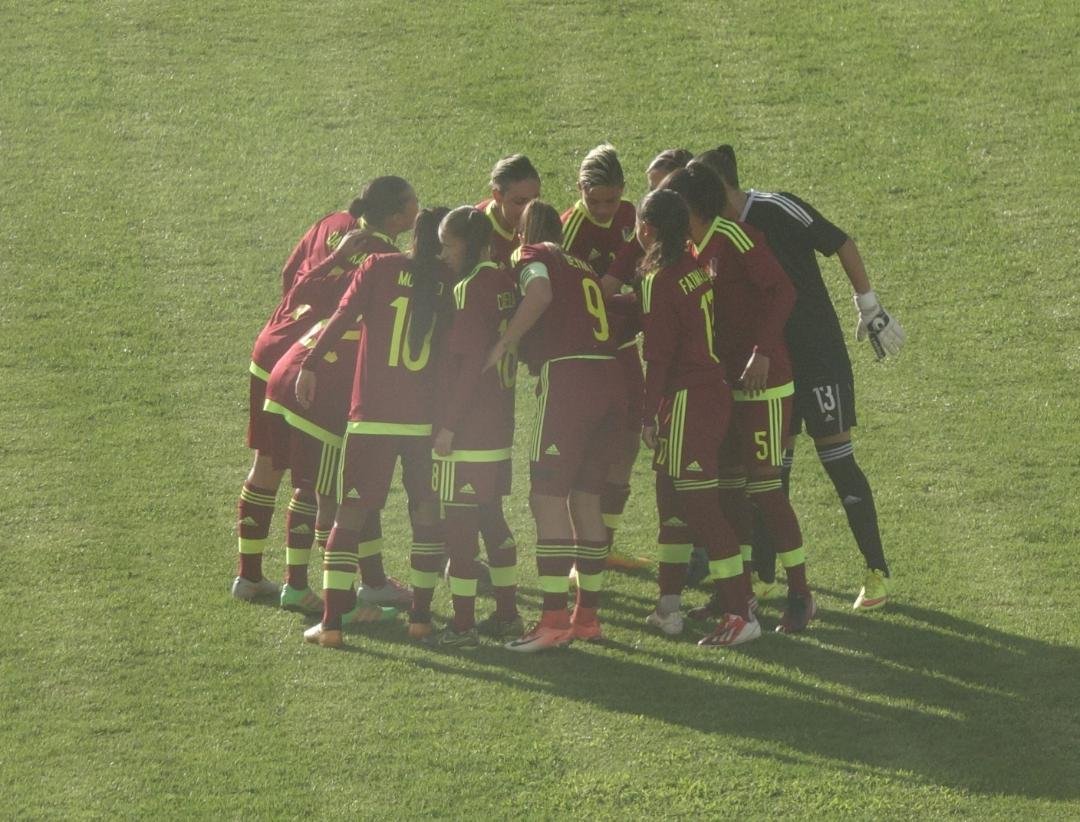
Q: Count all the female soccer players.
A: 11